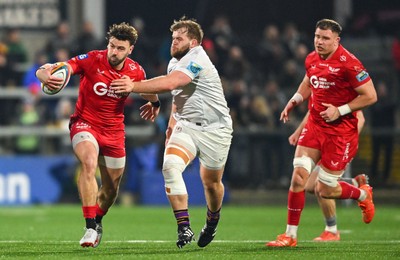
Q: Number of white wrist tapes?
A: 2